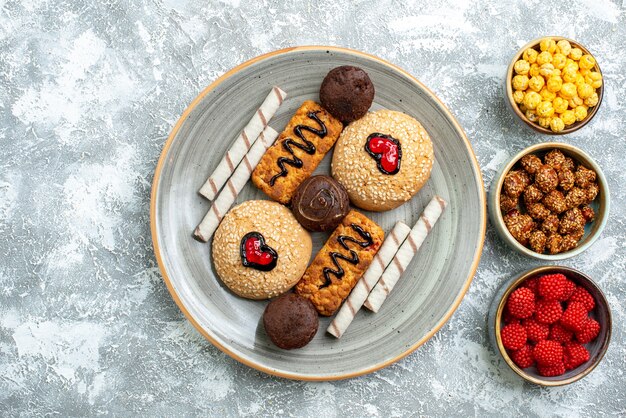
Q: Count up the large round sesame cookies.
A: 2